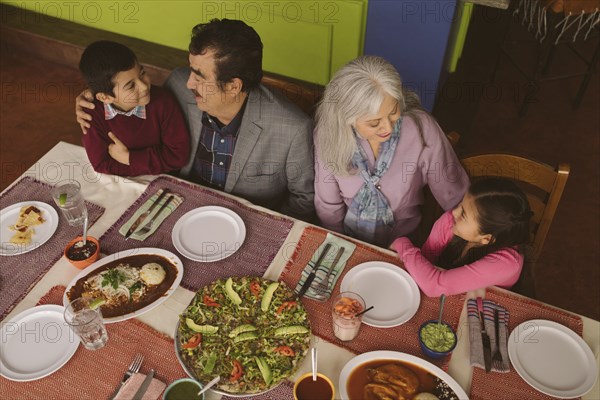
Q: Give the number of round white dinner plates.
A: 5